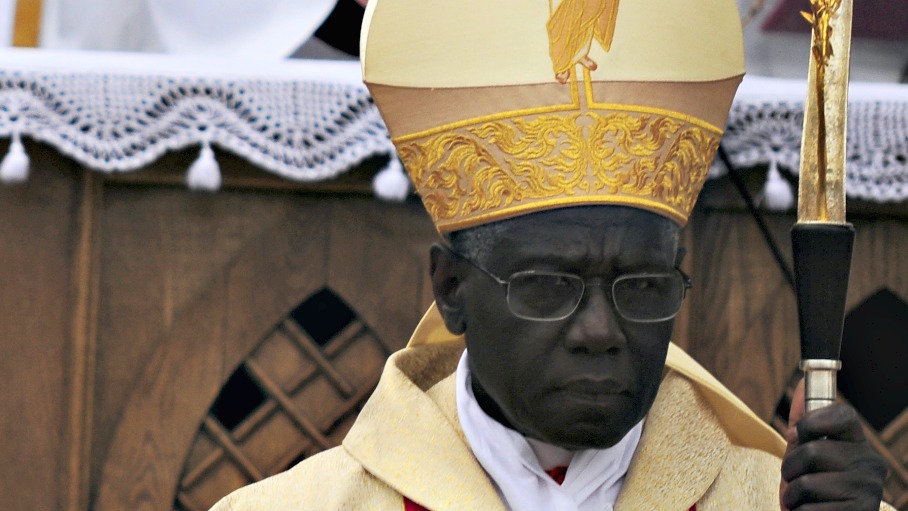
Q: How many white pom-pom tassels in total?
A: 4